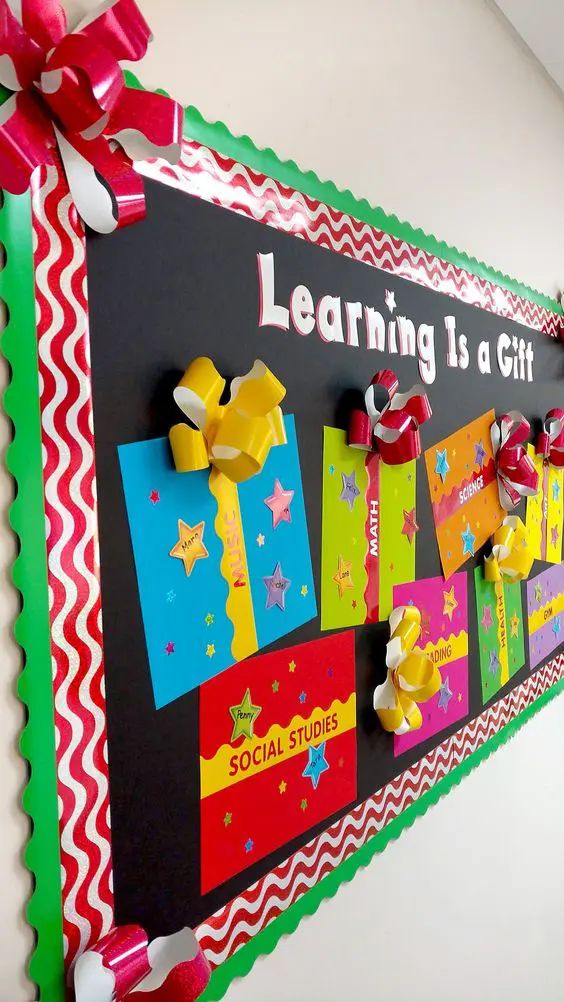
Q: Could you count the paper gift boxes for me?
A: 8